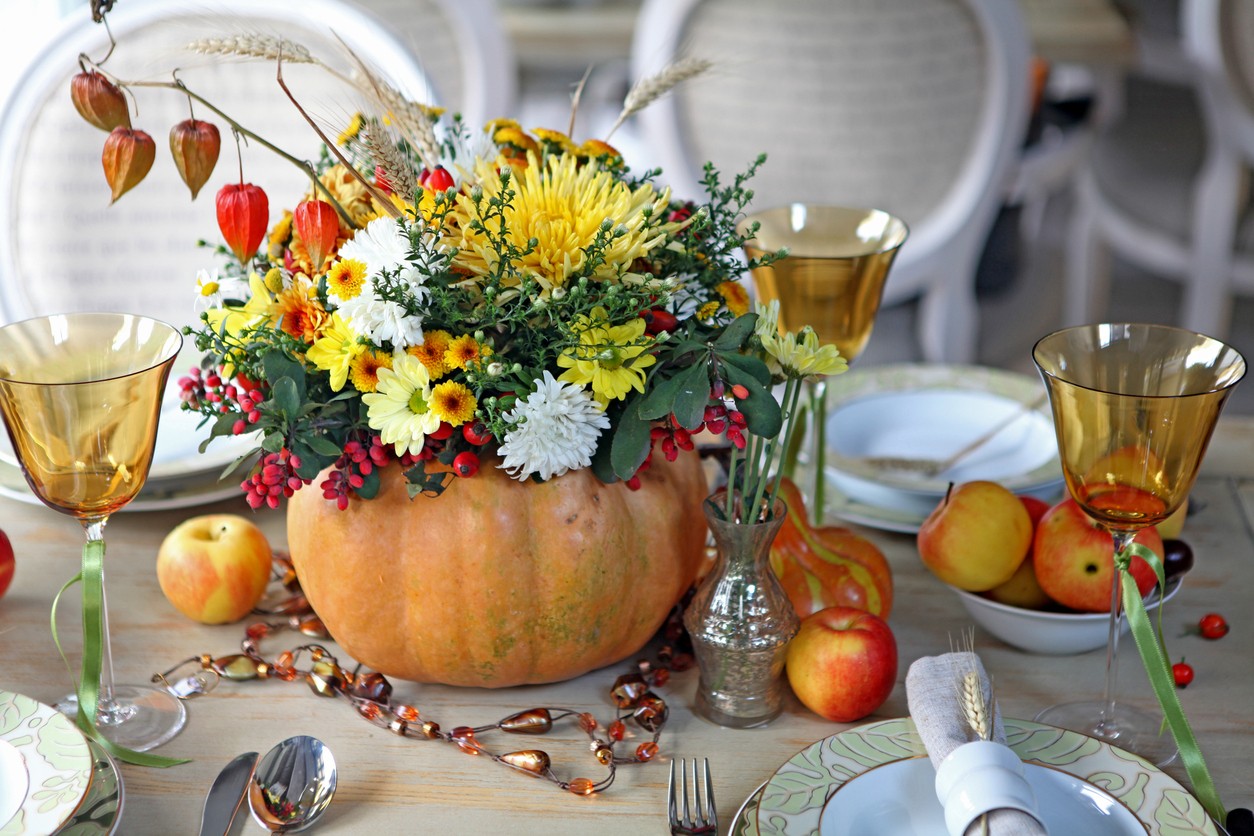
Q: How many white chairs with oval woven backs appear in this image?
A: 4